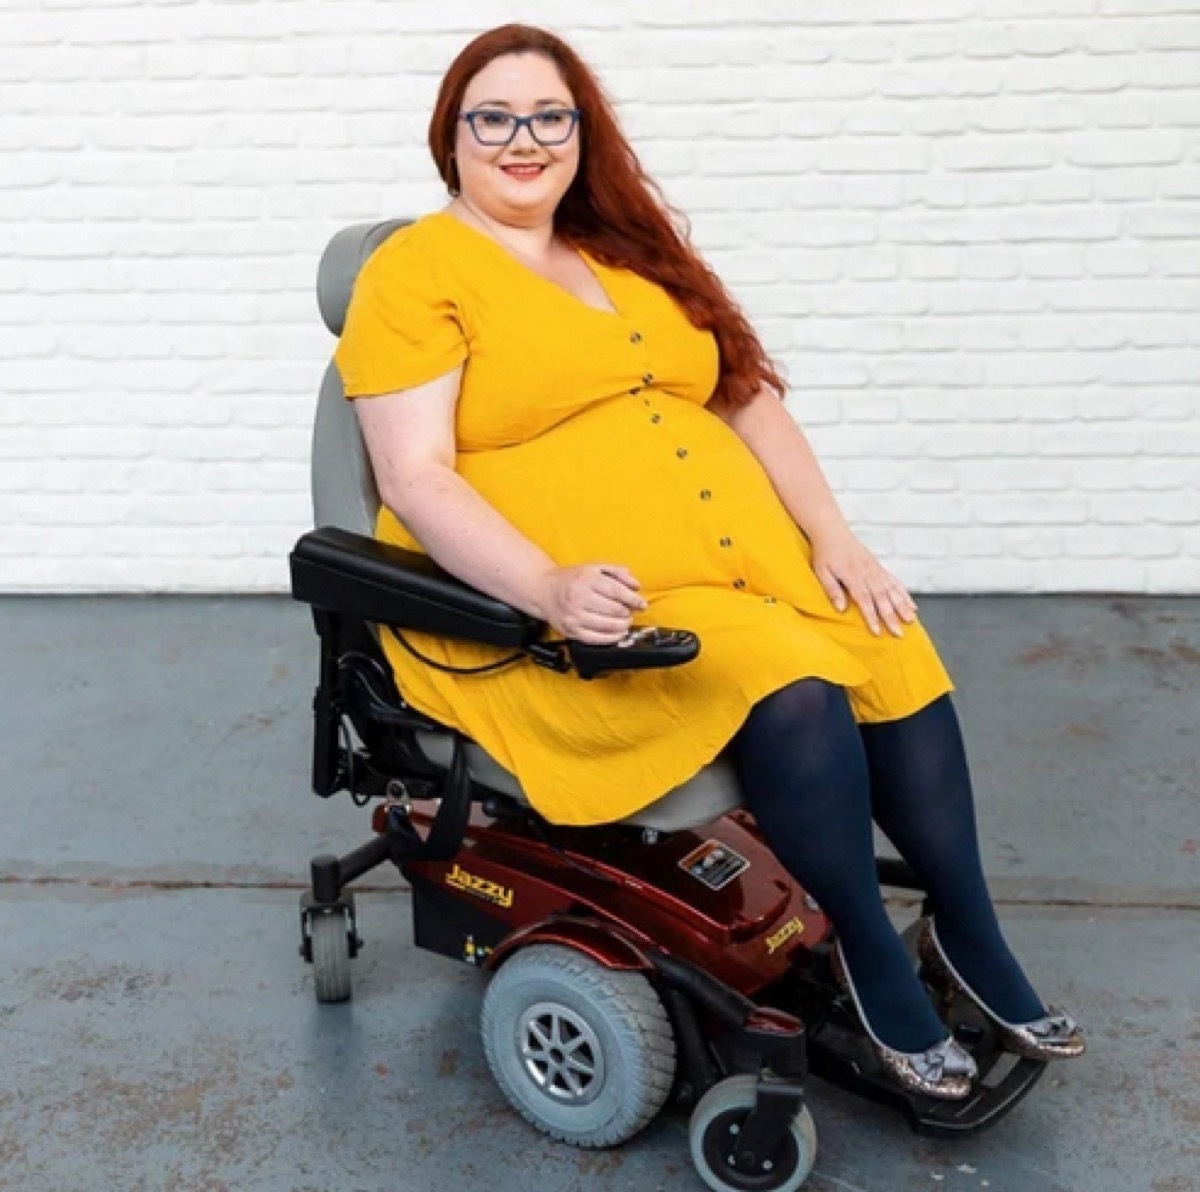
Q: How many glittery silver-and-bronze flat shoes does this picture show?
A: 2